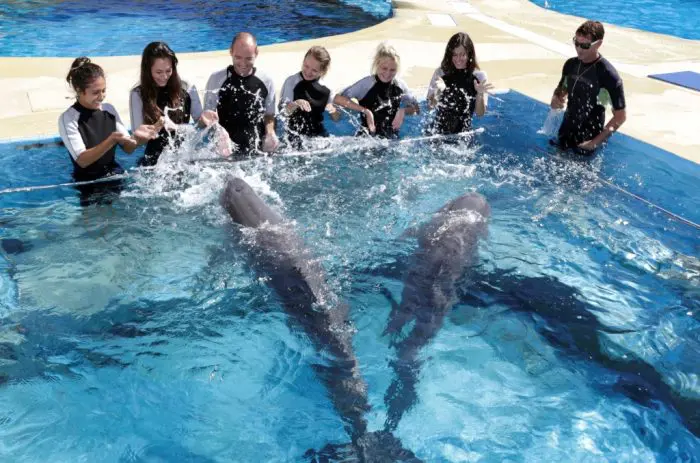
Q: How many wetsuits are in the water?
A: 7